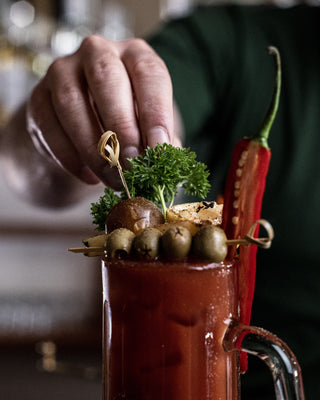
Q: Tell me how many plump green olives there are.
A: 4